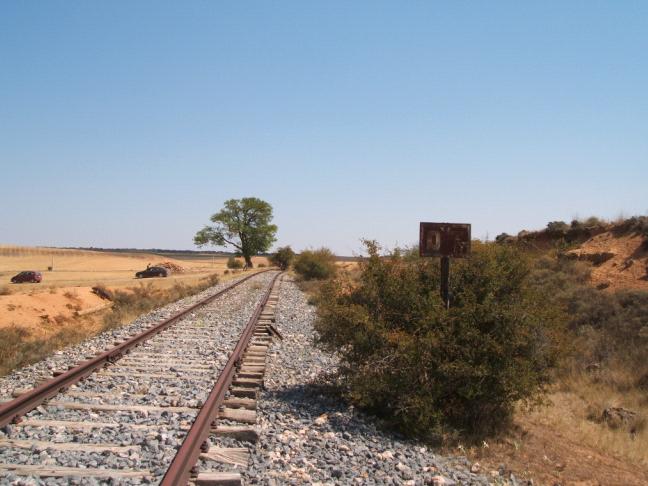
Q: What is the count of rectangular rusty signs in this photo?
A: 1